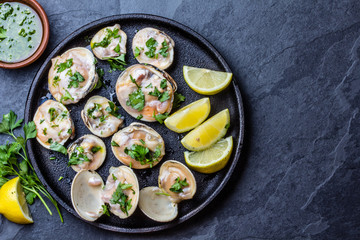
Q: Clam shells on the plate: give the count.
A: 12